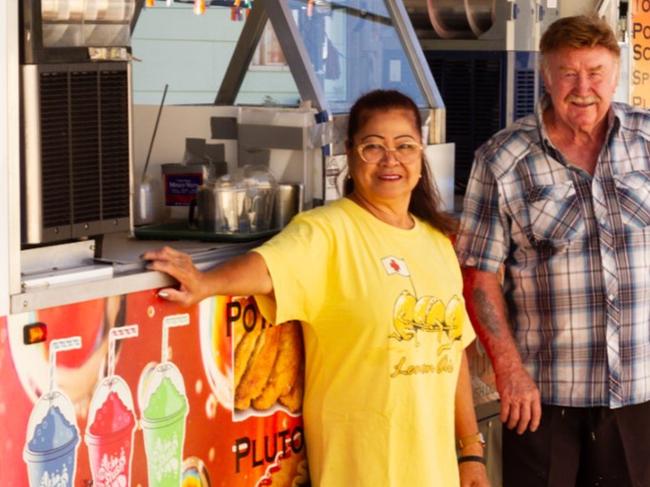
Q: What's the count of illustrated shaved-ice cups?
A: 3